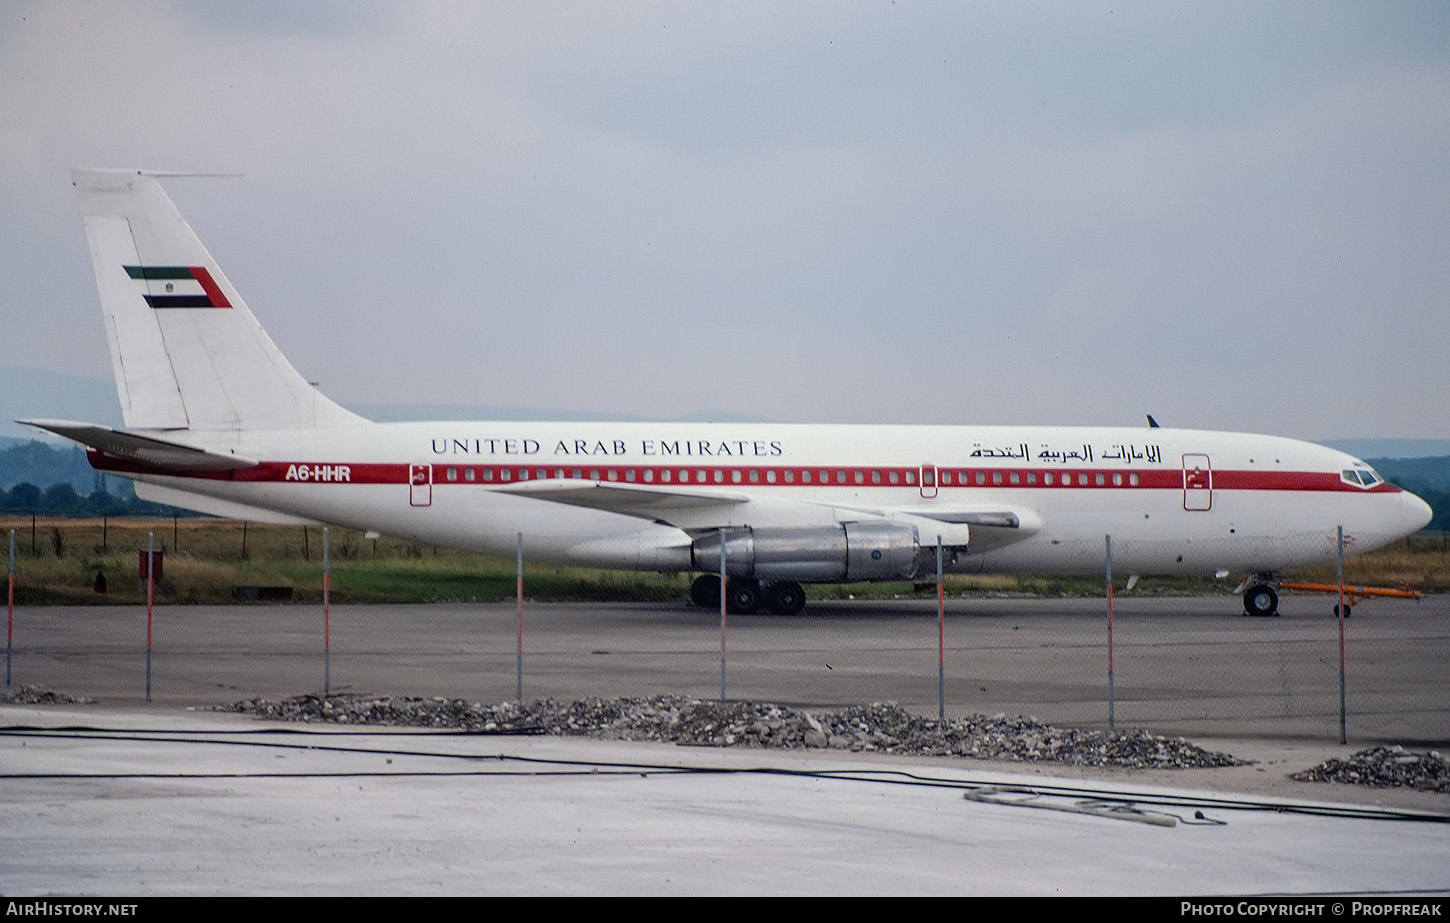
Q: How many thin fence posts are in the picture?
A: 8